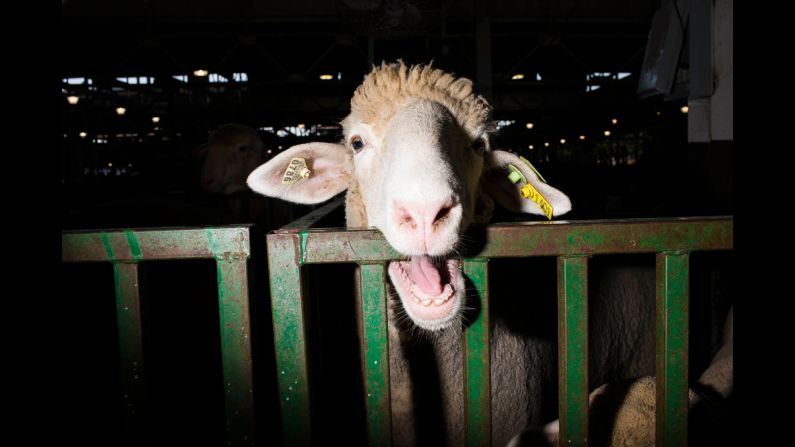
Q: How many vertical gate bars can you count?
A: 7